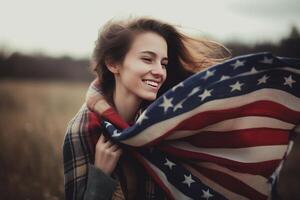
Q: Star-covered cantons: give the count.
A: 2